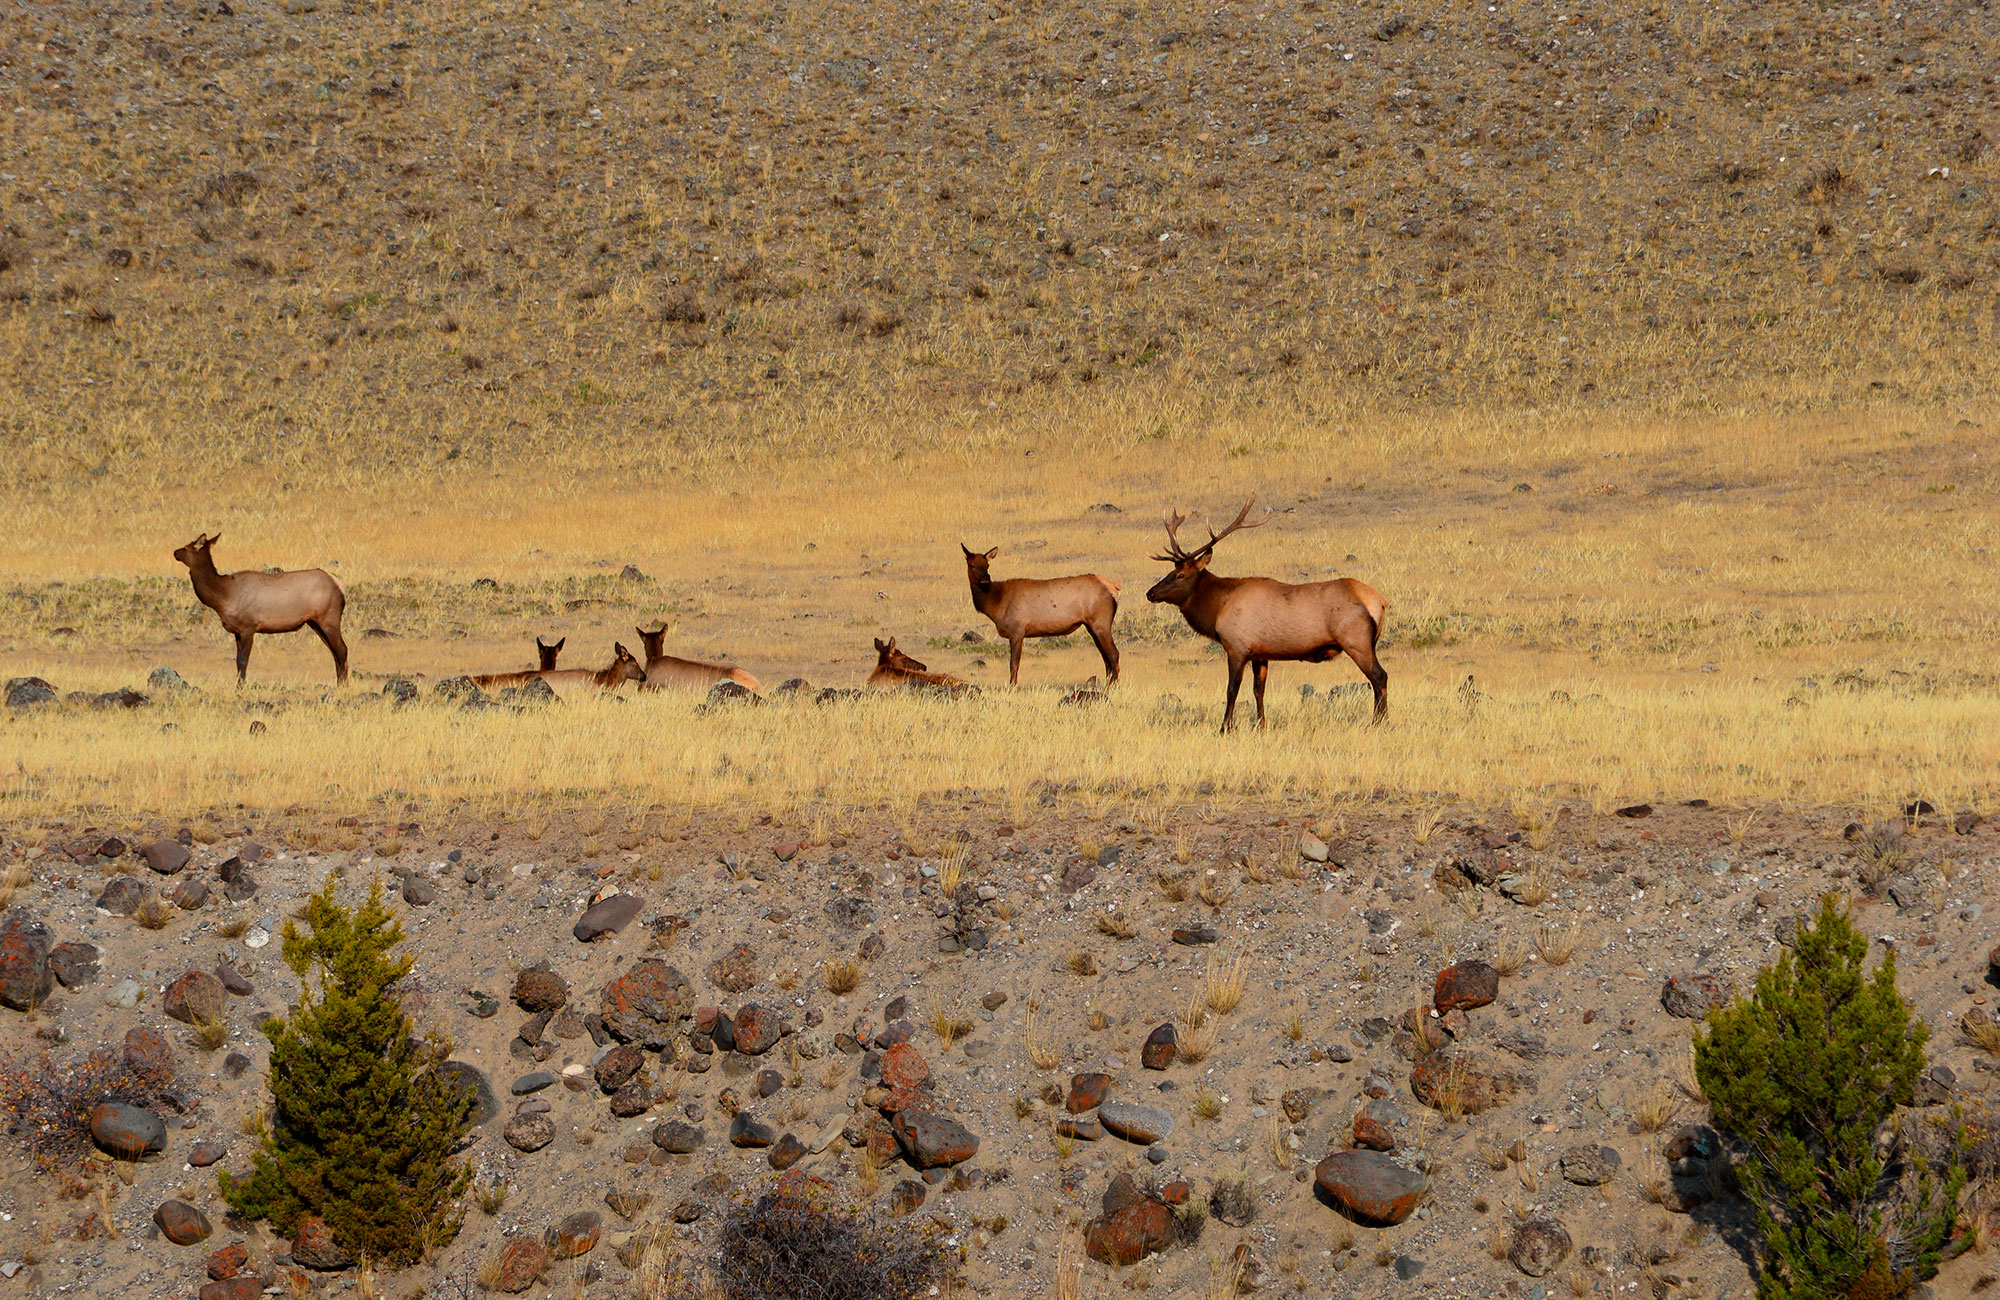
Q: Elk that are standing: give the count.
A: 3